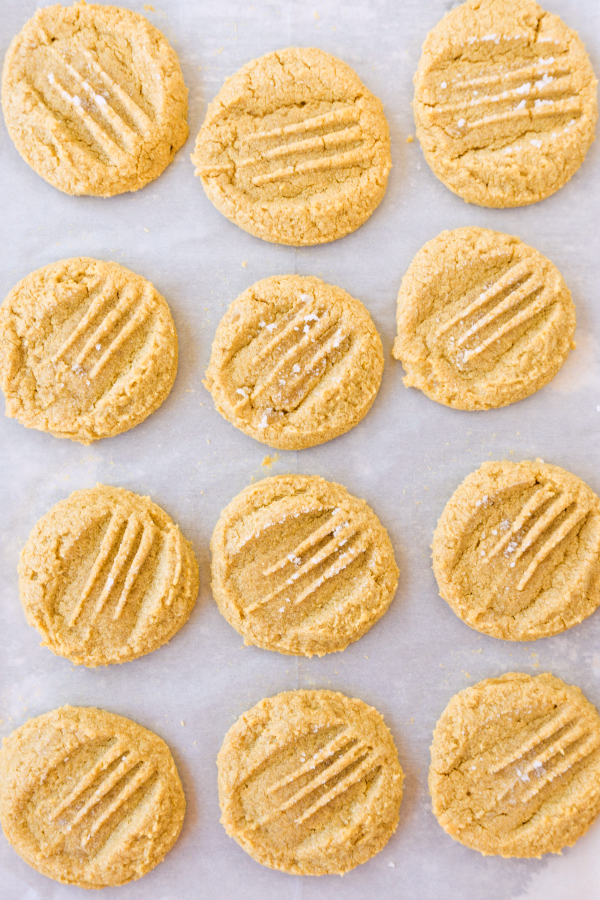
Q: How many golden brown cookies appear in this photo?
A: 12